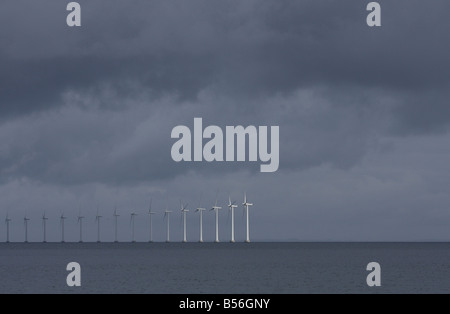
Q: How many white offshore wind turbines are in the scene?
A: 15